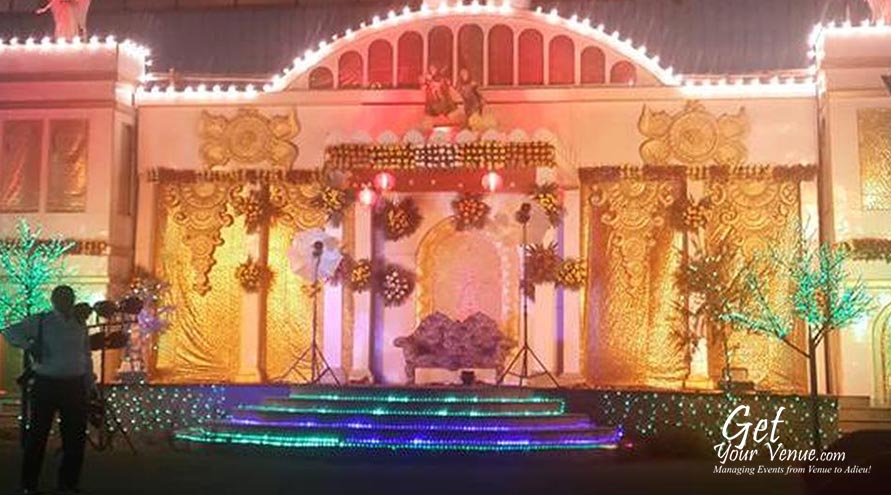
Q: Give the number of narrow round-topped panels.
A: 11